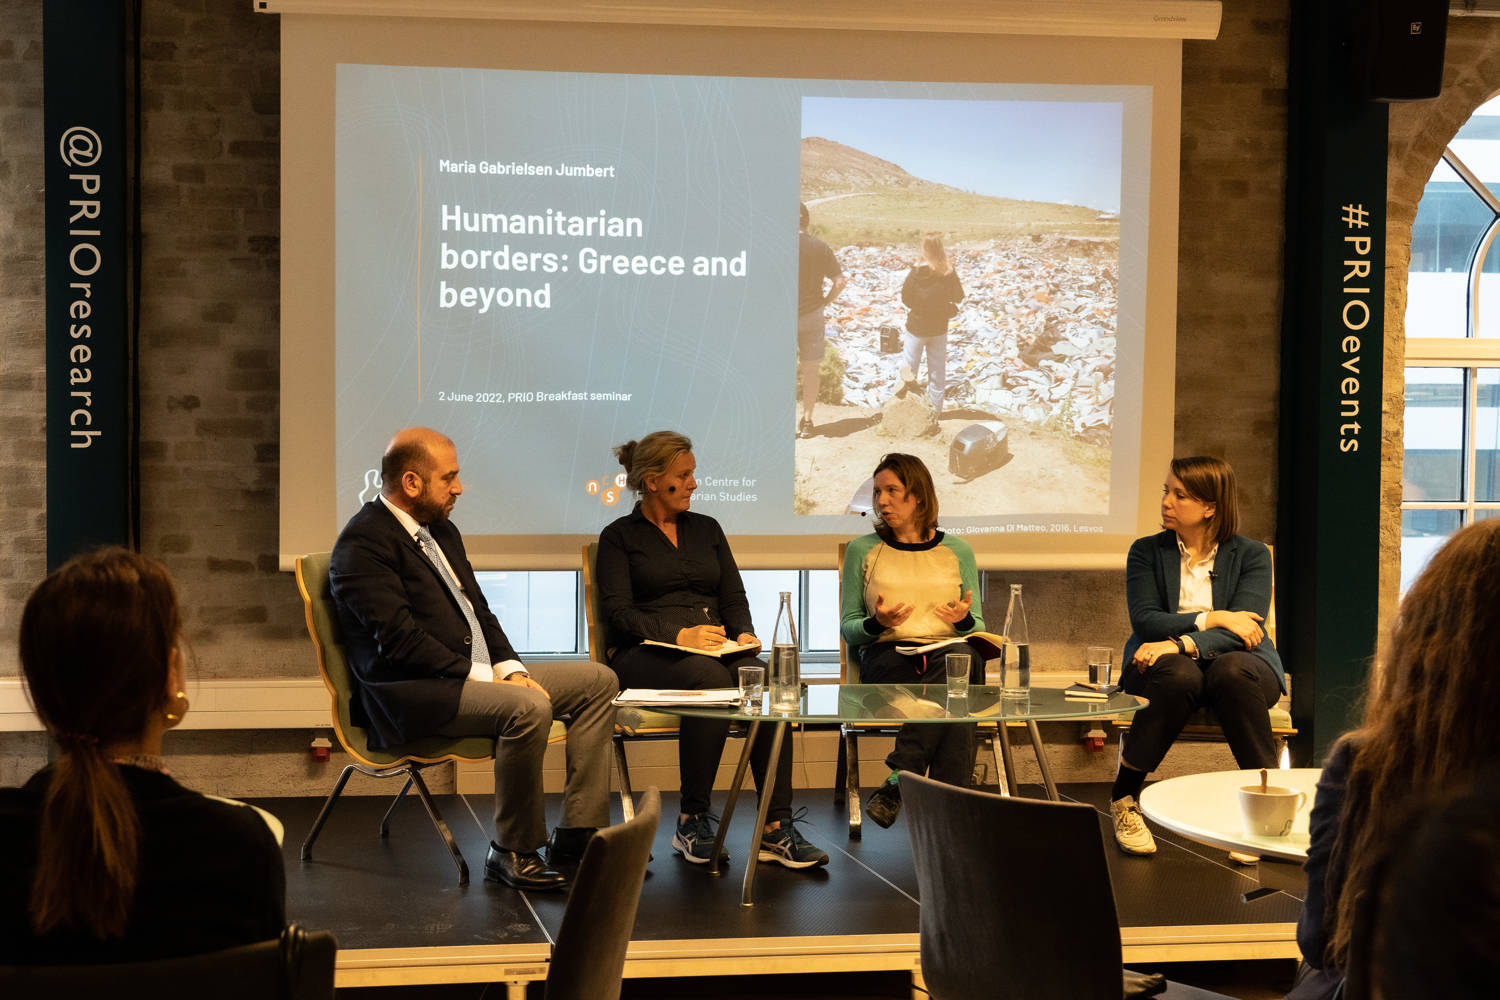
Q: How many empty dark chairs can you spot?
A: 2